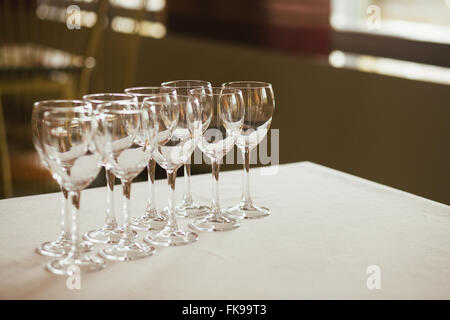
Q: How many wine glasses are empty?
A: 9